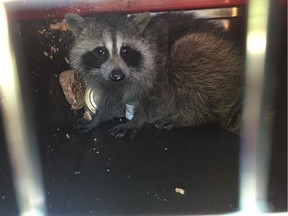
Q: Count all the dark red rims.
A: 1